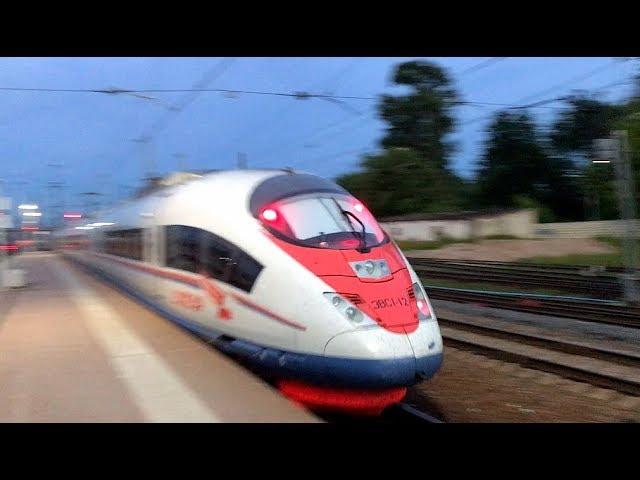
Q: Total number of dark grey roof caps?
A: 1